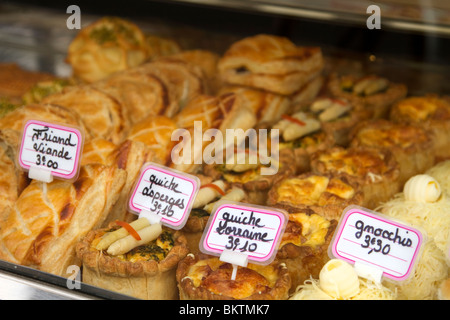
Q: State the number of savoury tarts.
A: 12